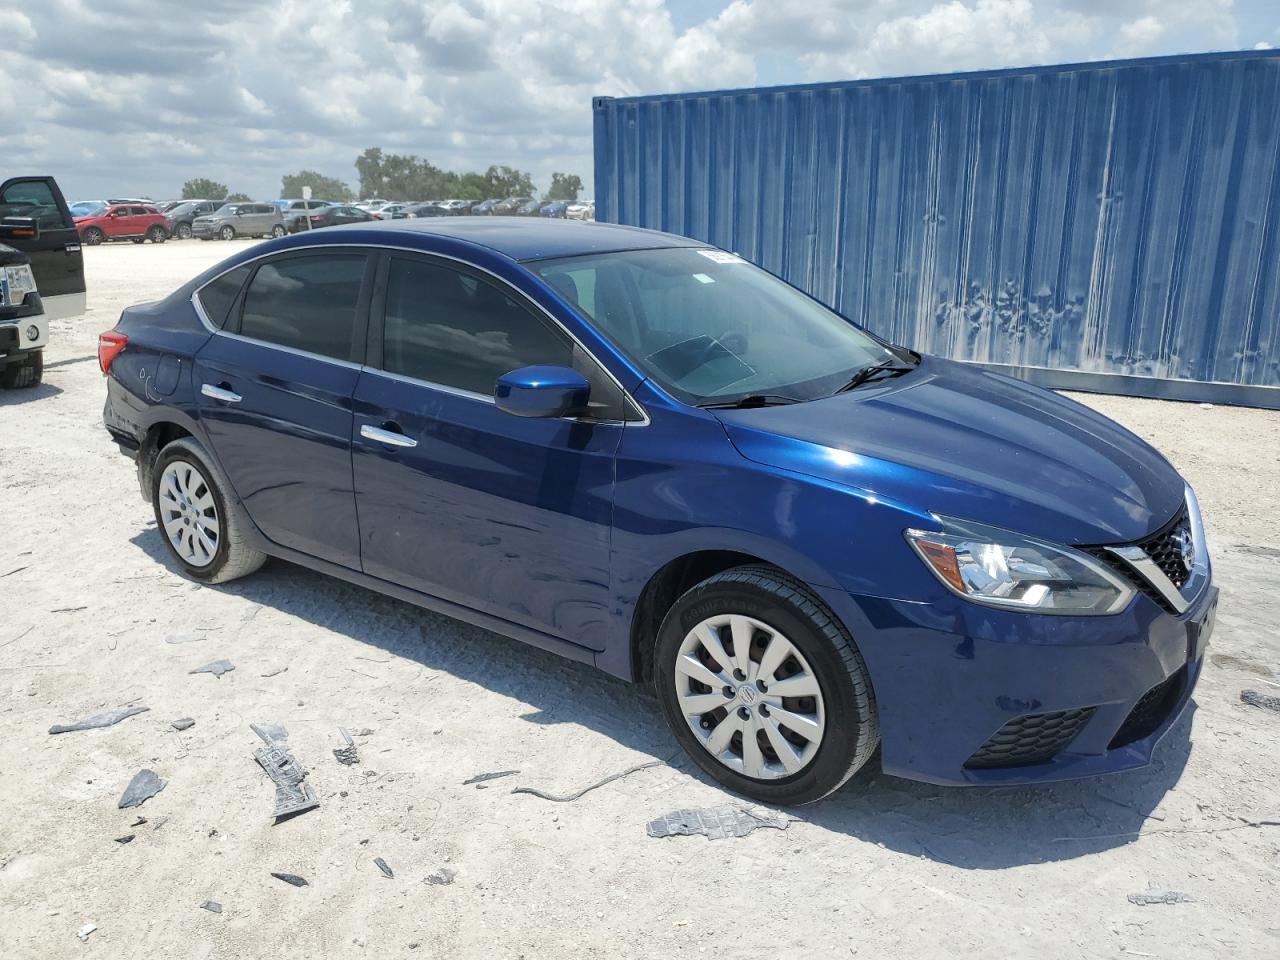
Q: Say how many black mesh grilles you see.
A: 3